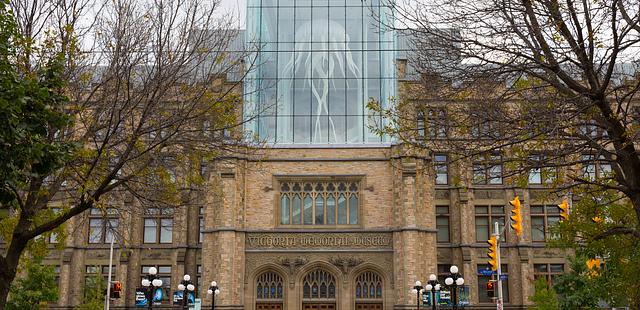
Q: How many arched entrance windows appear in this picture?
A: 3